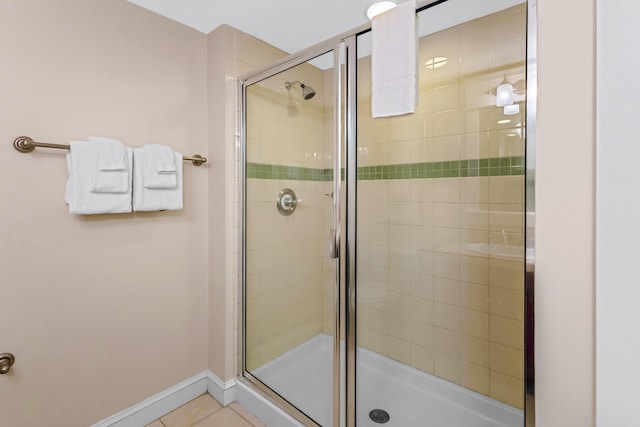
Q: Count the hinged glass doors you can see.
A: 1